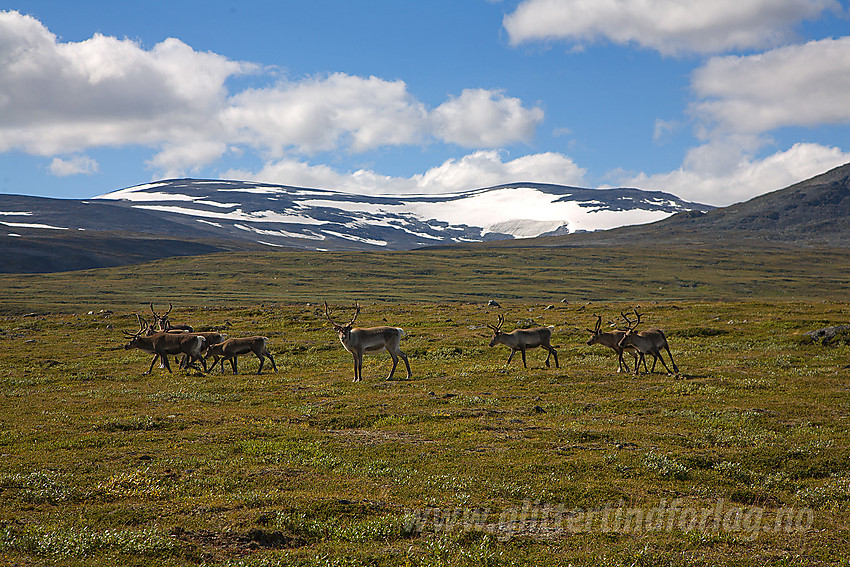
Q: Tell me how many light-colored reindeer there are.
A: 1